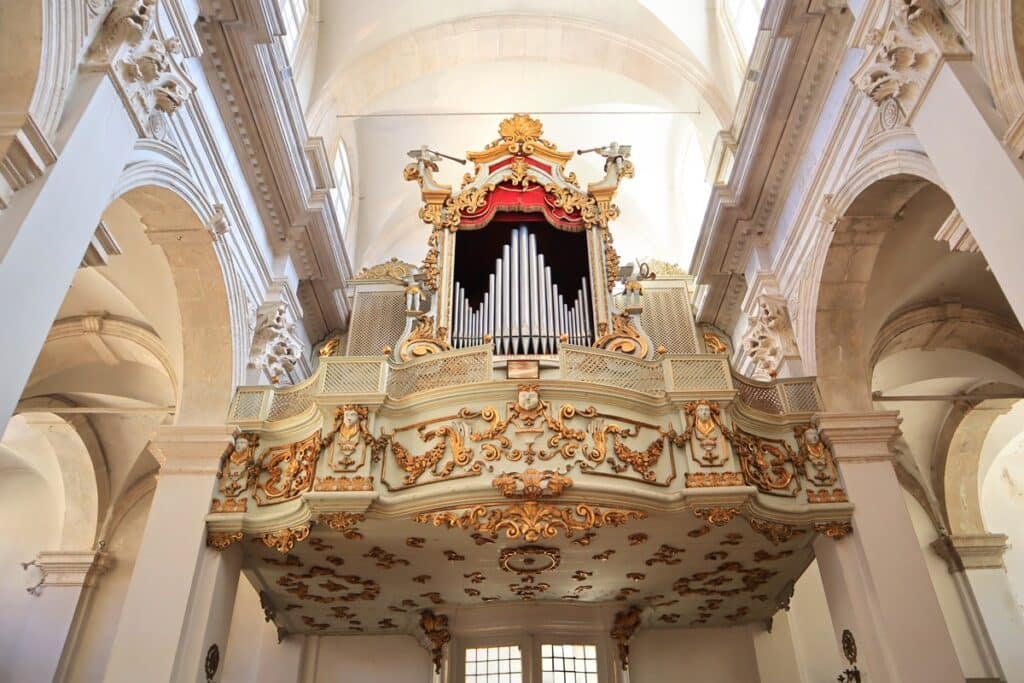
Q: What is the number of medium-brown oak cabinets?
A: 0